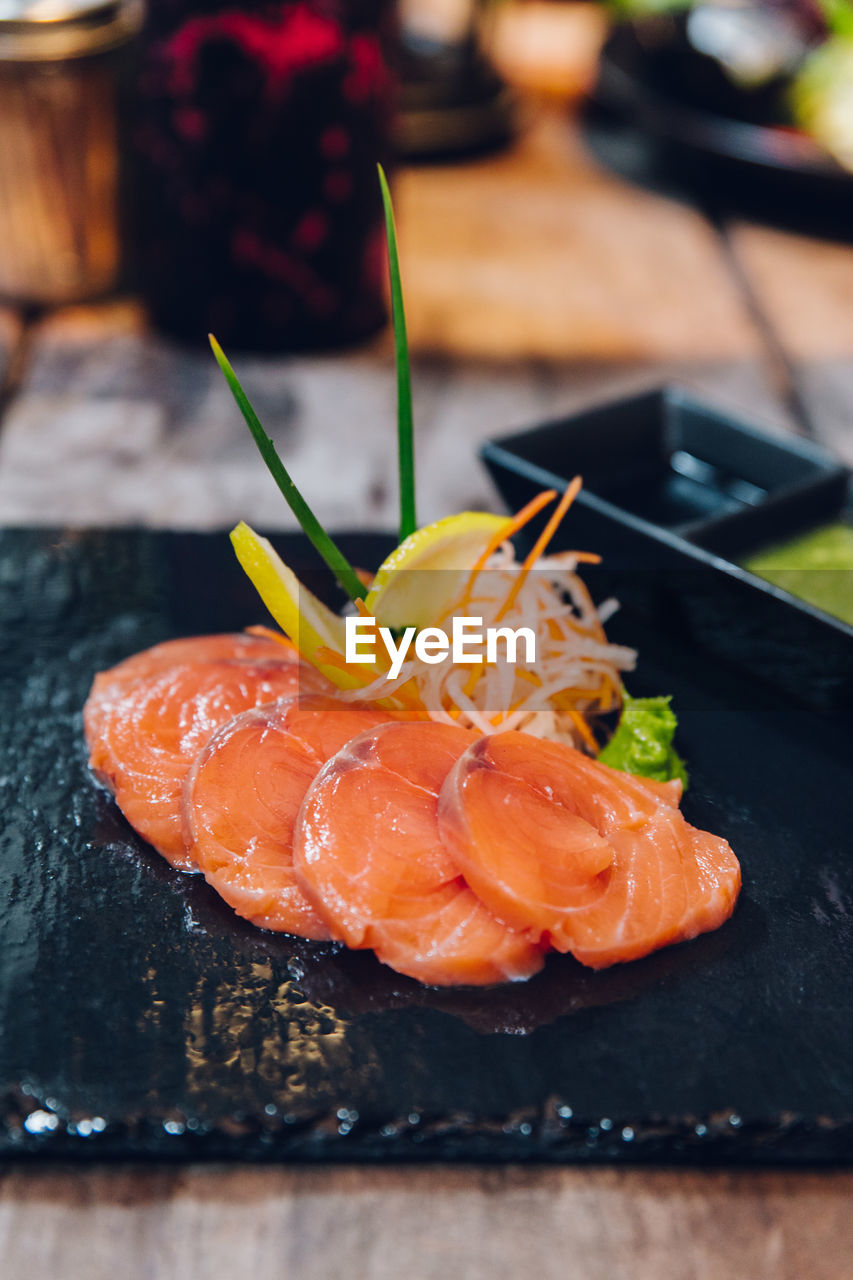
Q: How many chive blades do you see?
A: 2